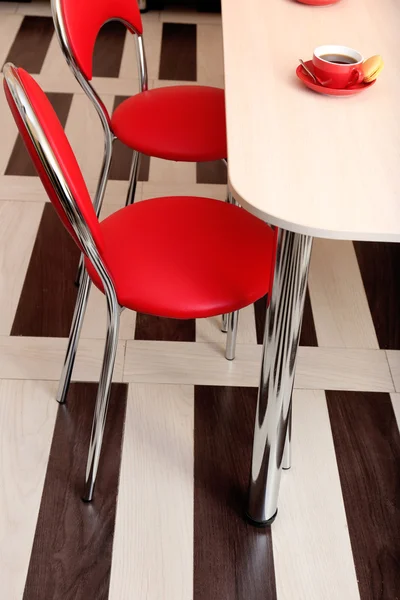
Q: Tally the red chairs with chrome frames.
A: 2